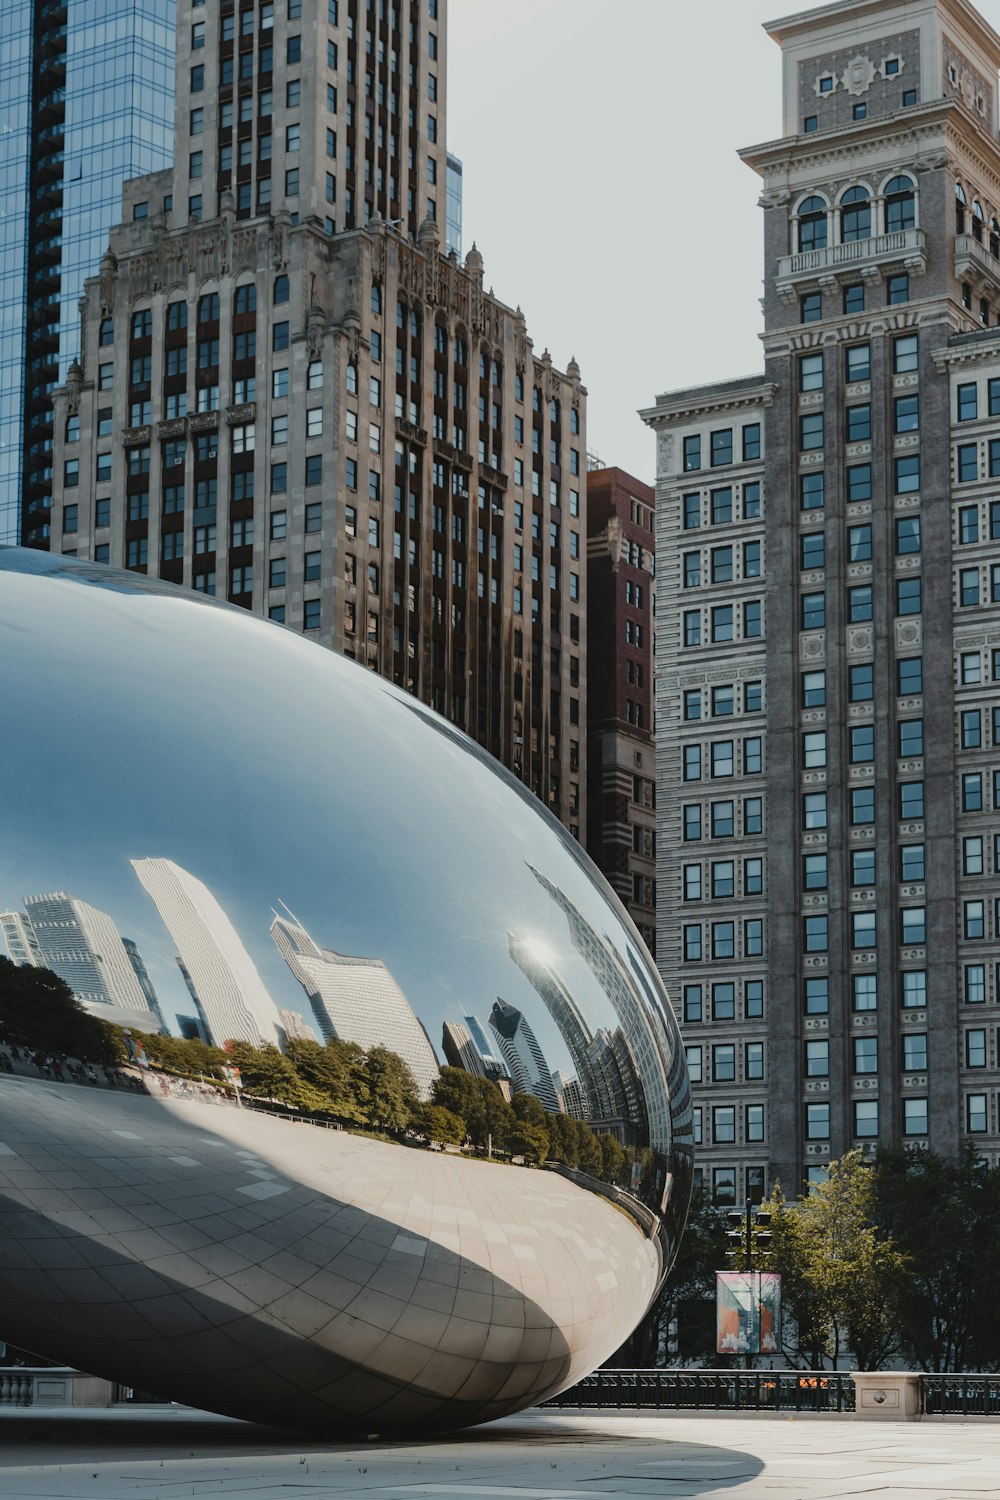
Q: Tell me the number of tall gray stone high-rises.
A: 2